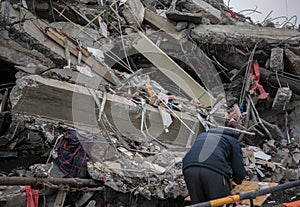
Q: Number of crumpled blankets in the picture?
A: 1